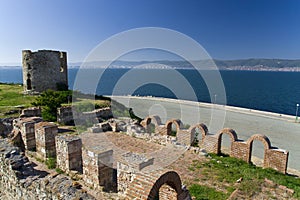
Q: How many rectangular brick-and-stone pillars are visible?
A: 5